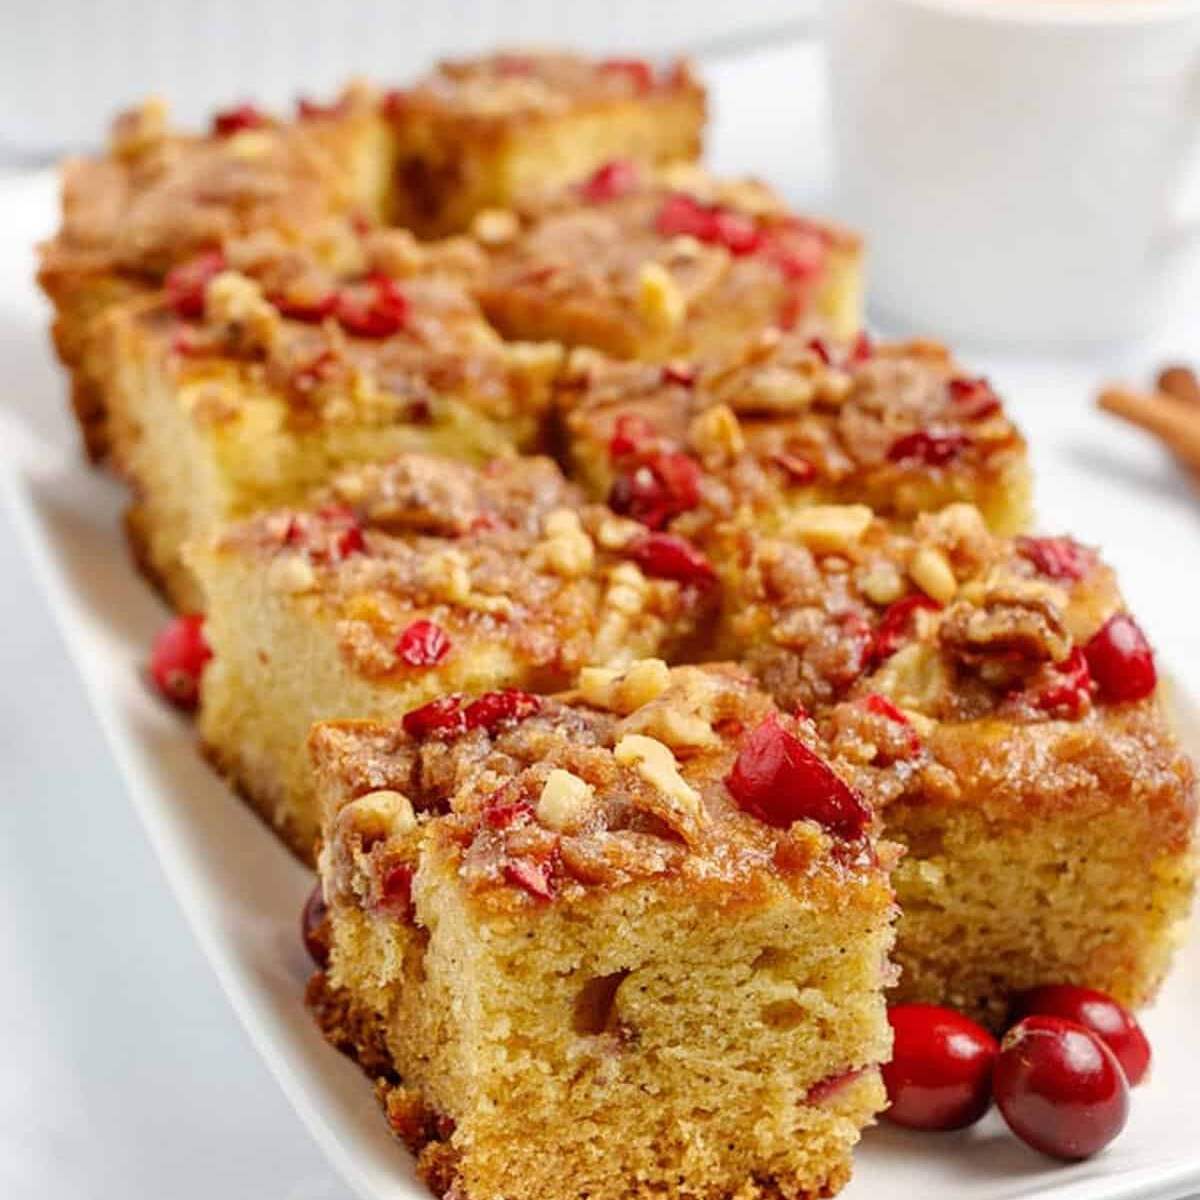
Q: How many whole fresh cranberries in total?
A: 5